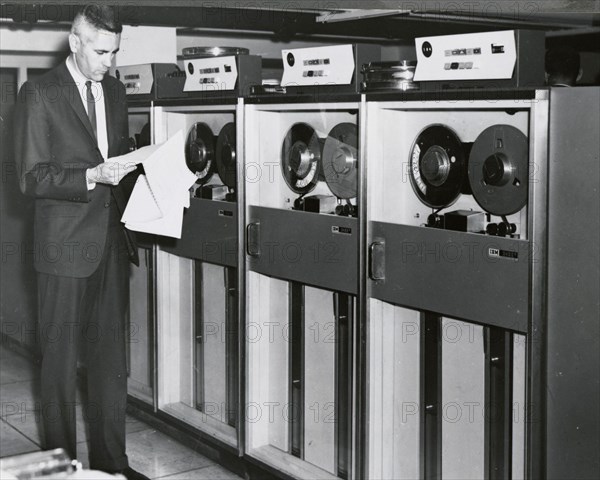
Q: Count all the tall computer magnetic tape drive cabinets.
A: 4